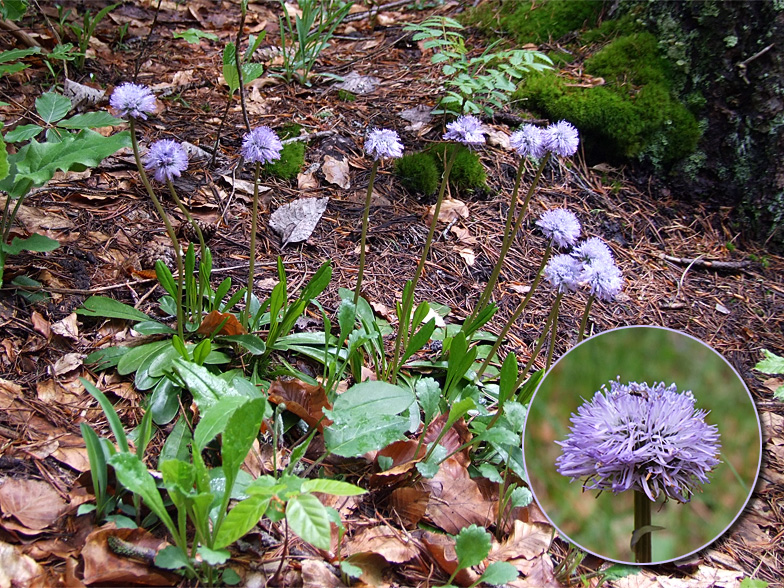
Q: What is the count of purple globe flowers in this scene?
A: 12